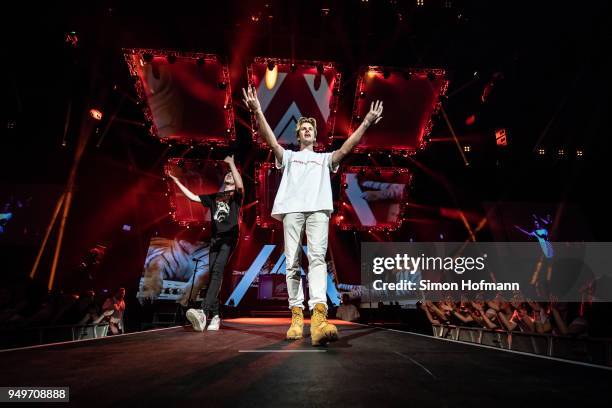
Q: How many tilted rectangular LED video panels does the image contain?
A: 6